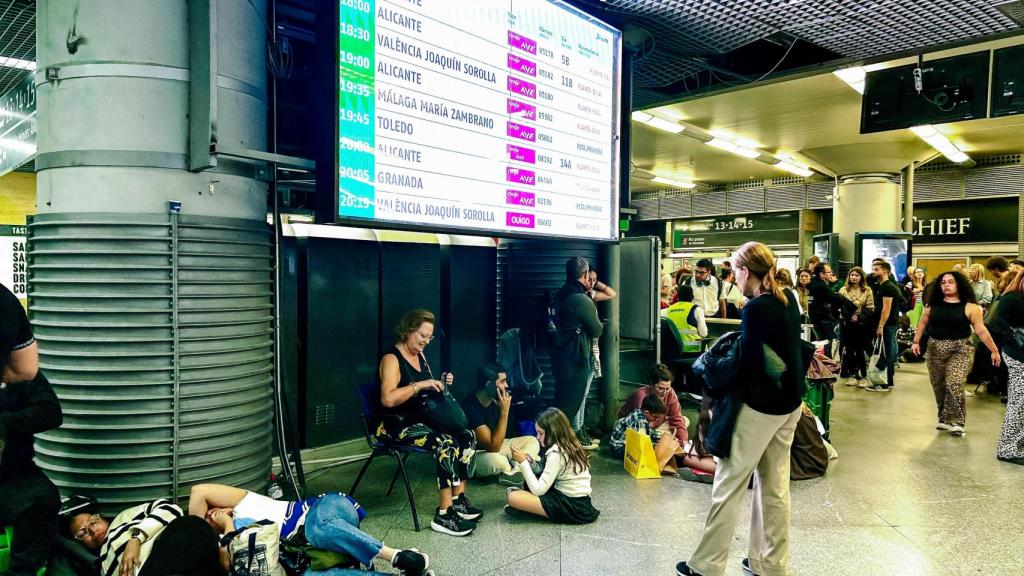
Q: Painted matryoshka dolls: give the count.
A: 0